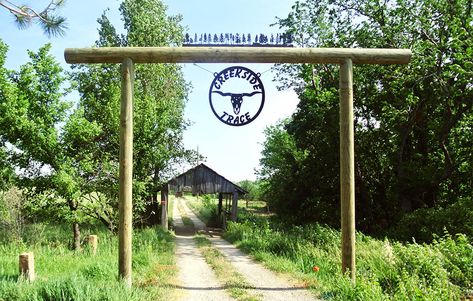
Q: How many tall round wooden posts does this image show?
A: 2